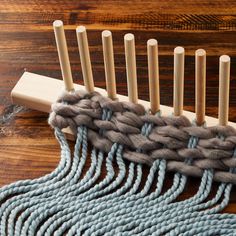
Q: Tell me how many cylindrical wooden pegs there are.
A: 8